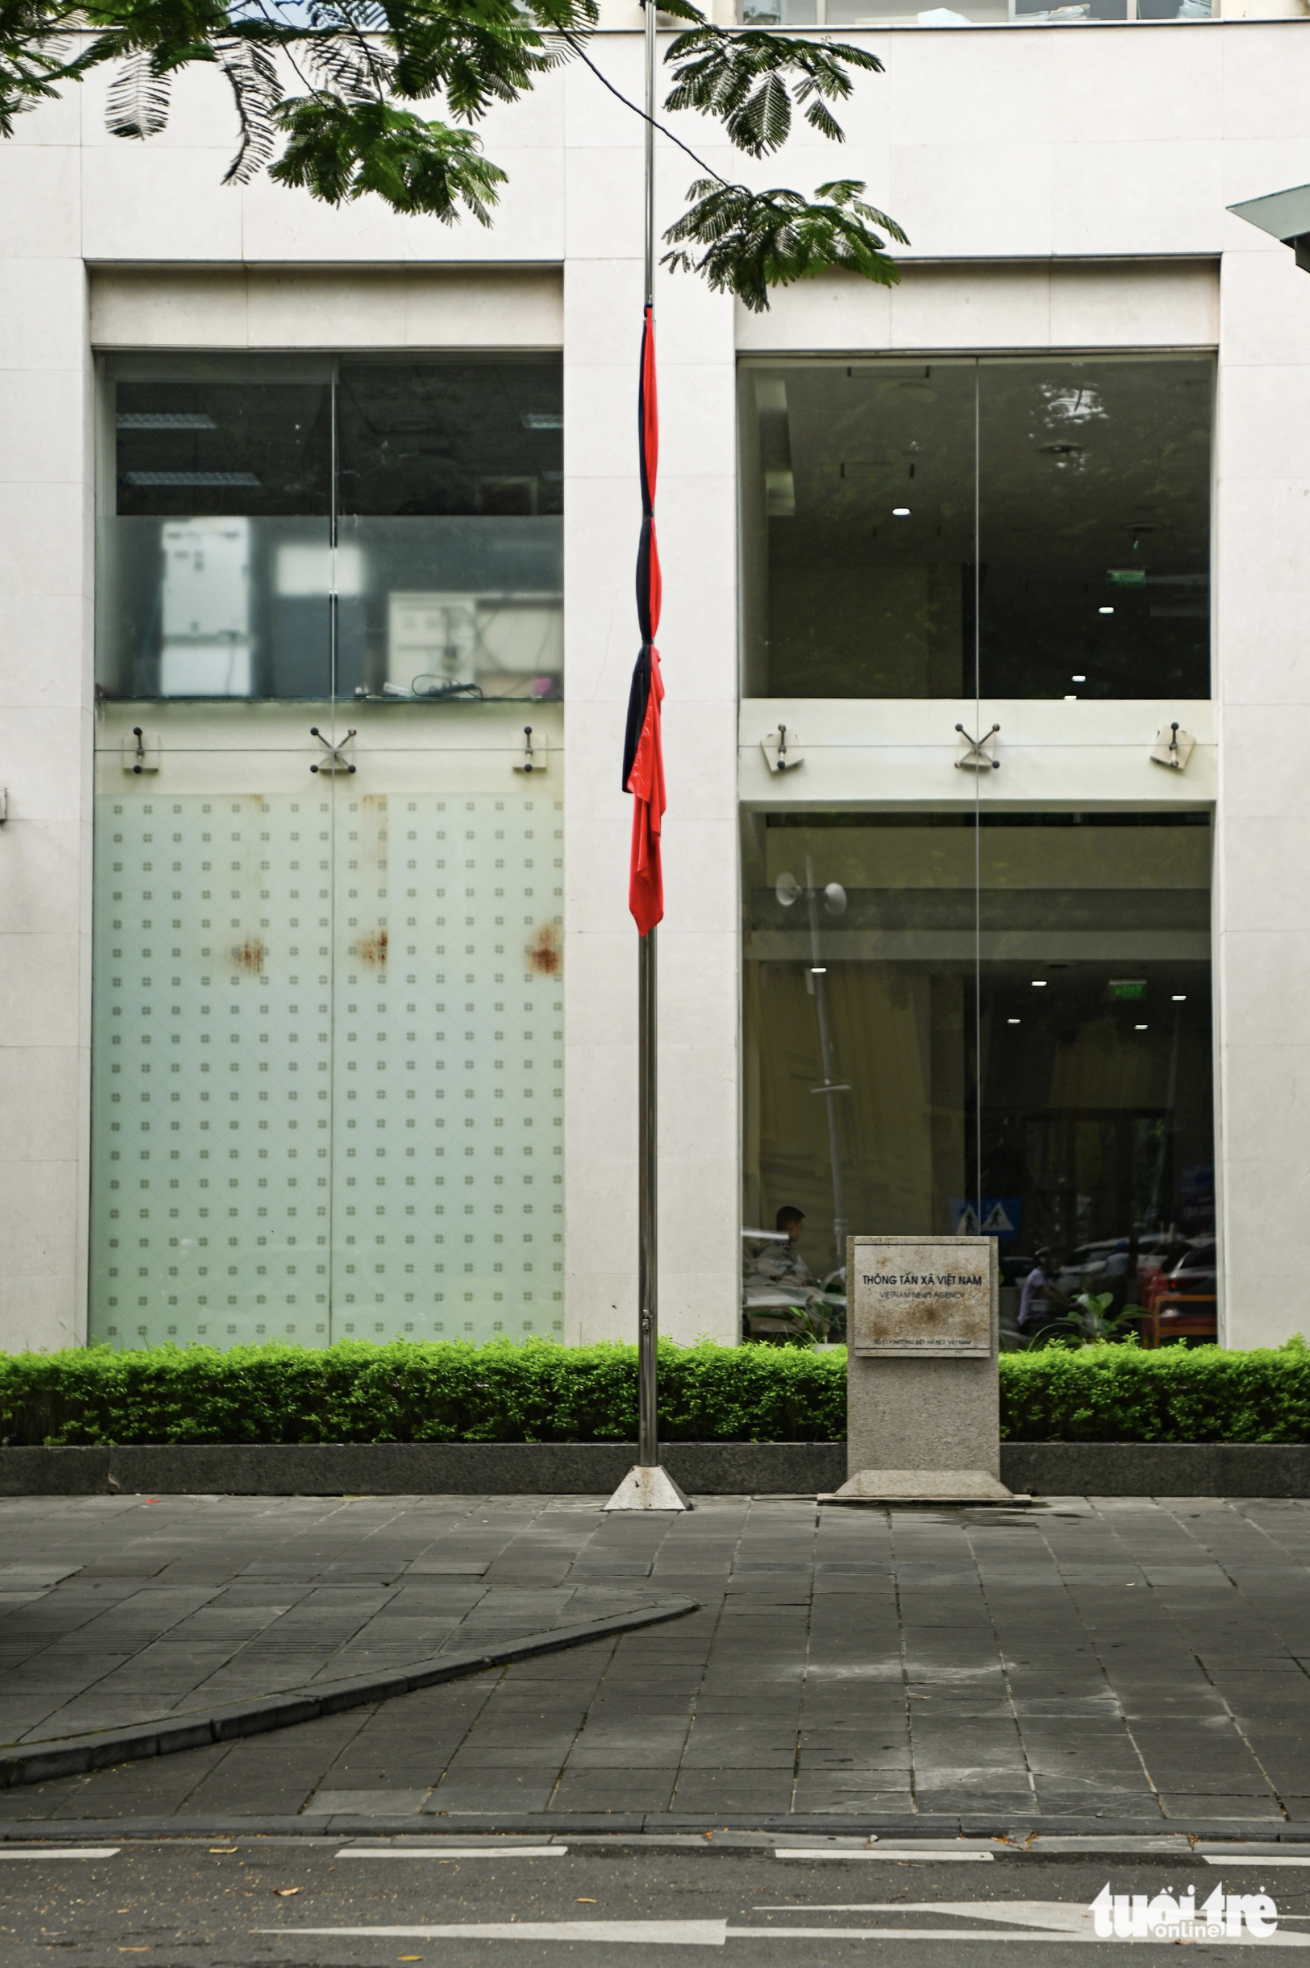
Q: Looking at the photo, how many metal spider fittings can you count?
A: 6